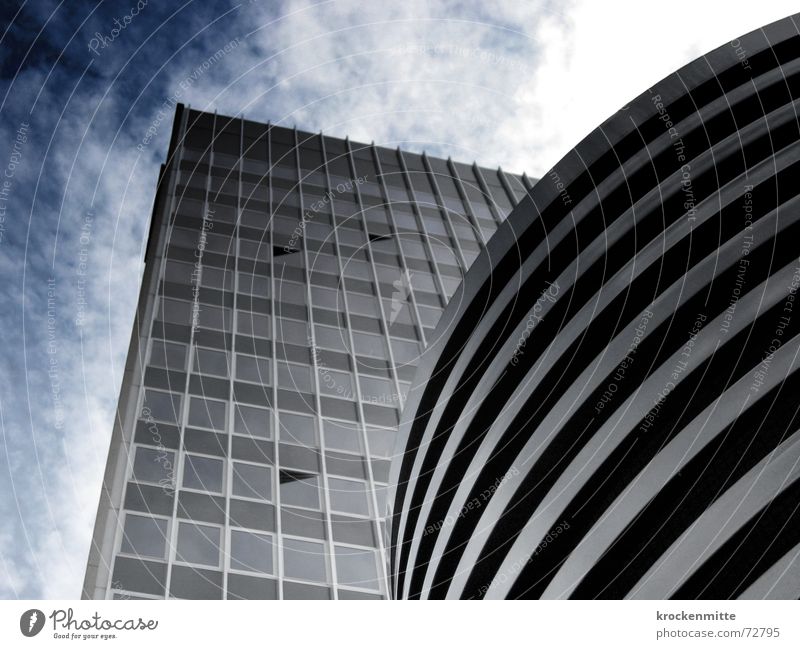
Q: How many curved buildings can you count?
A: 1